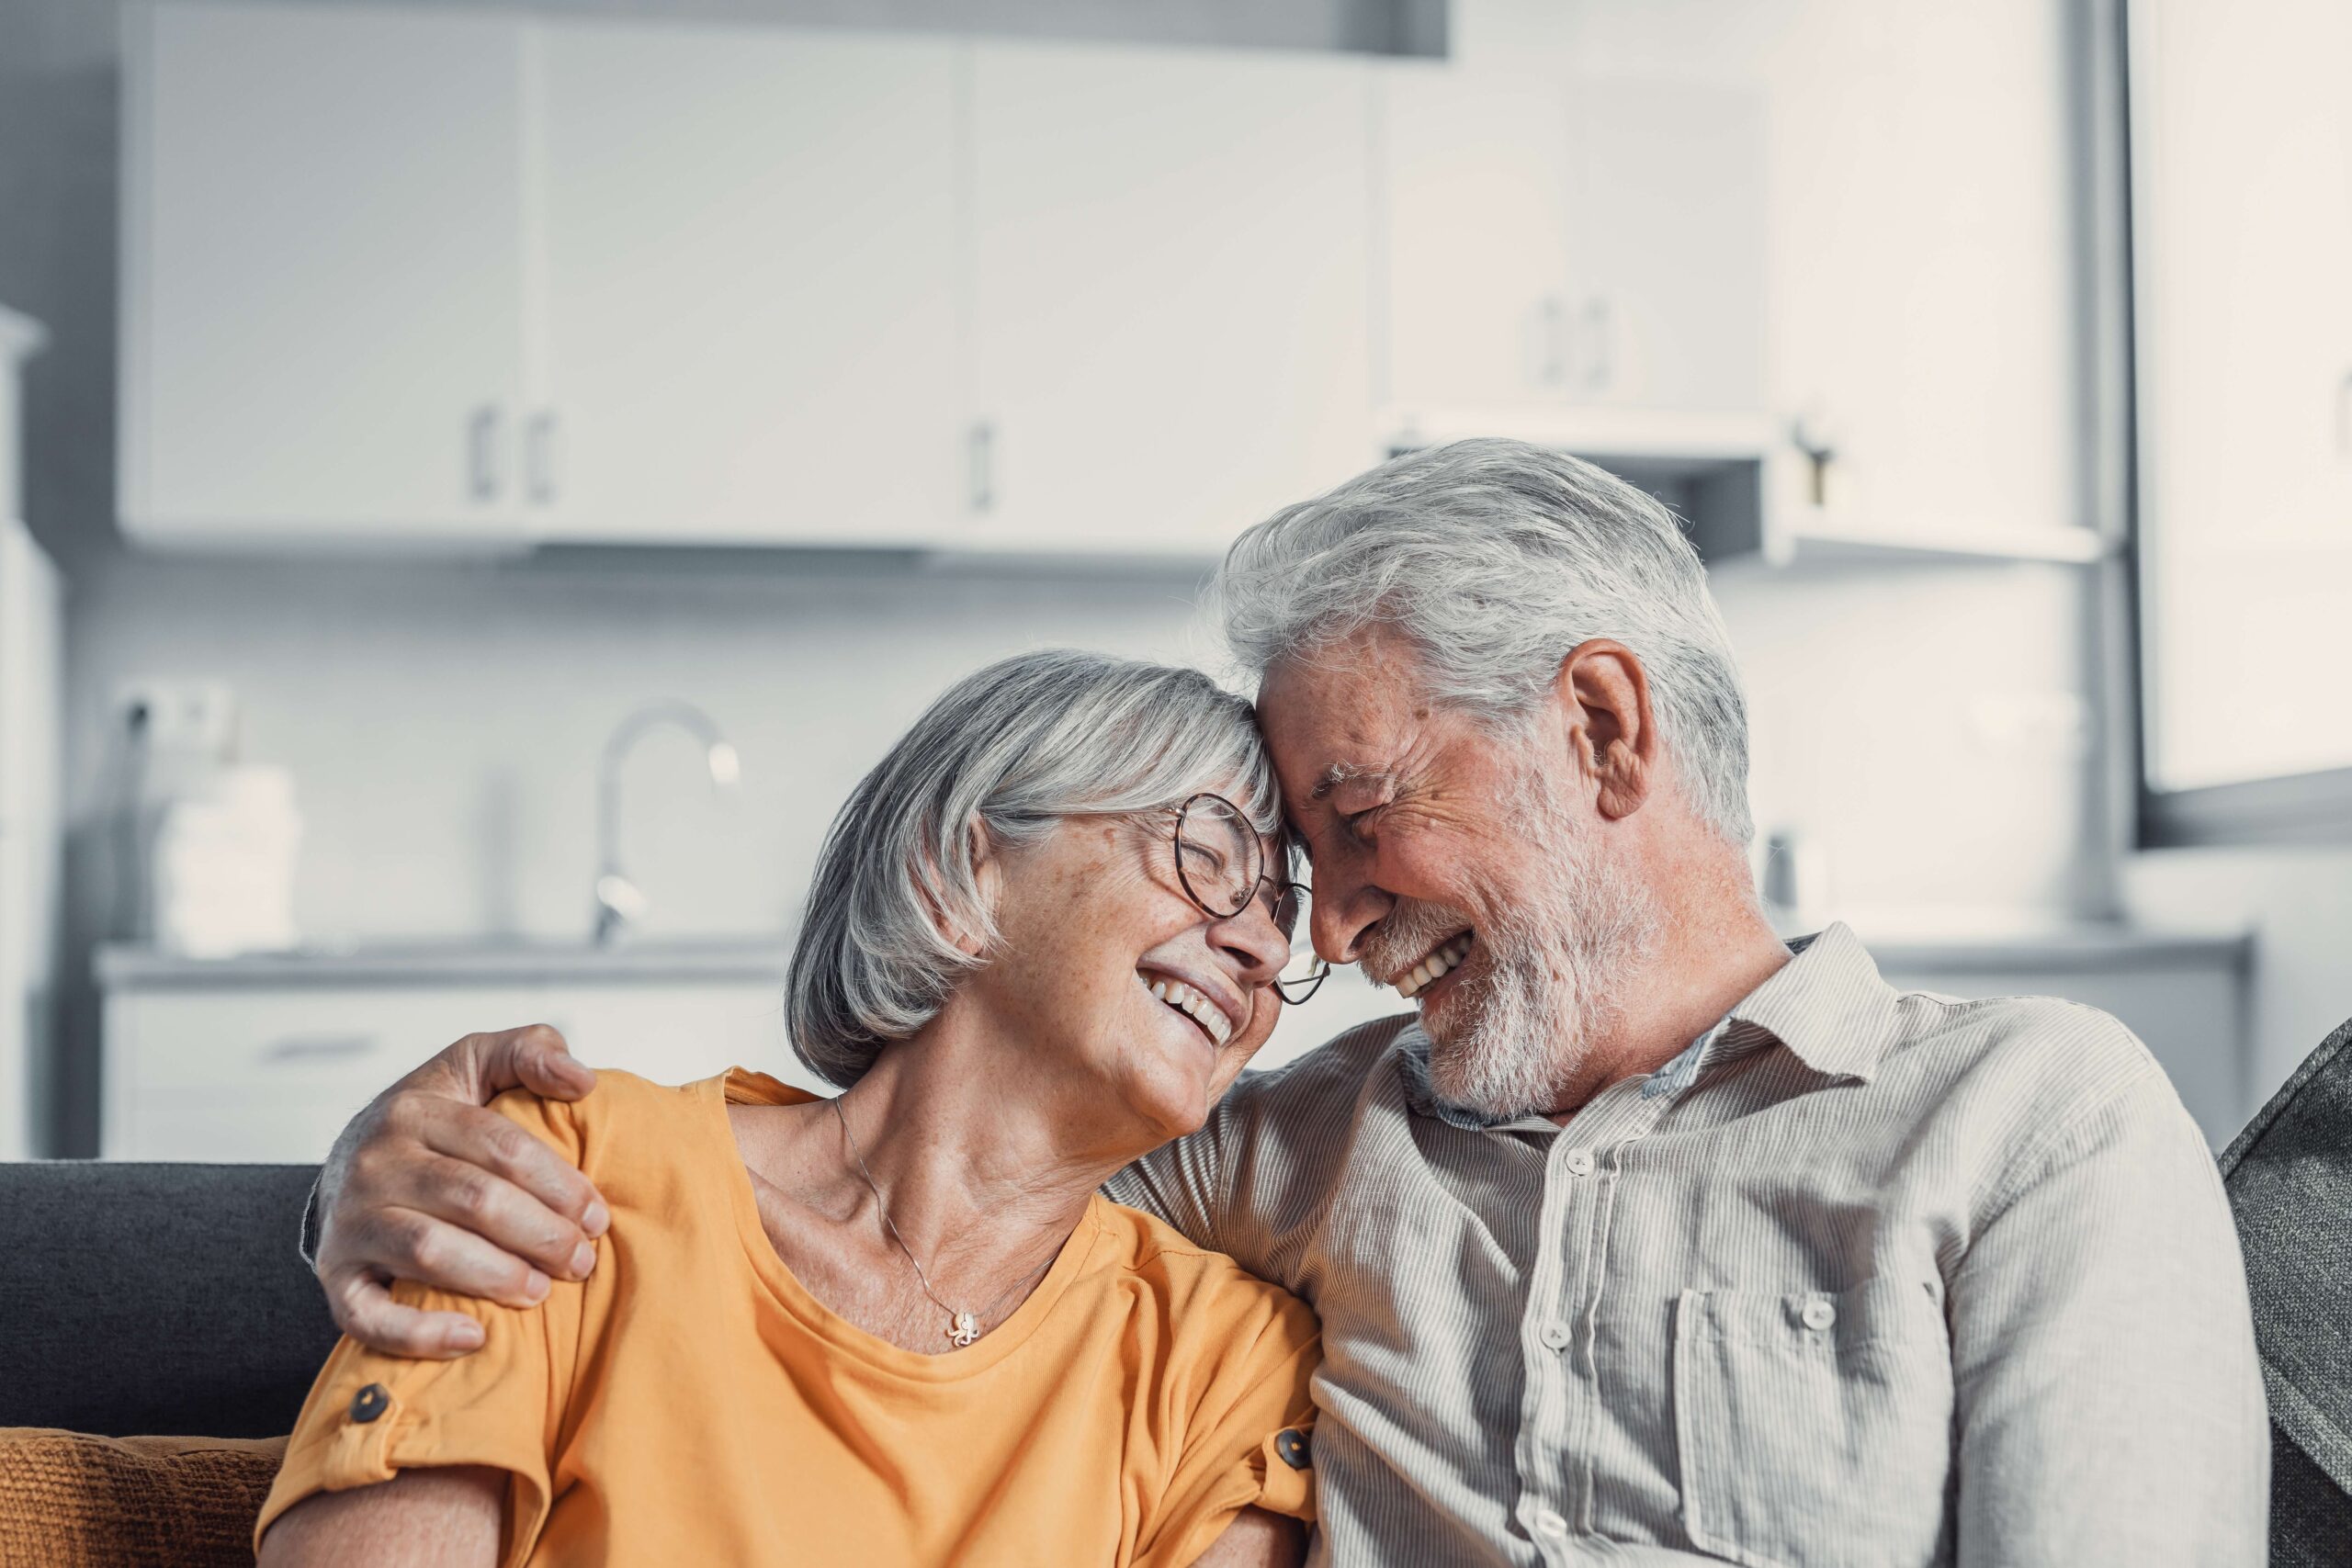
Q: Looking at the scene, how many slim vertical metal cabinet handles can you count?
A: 5